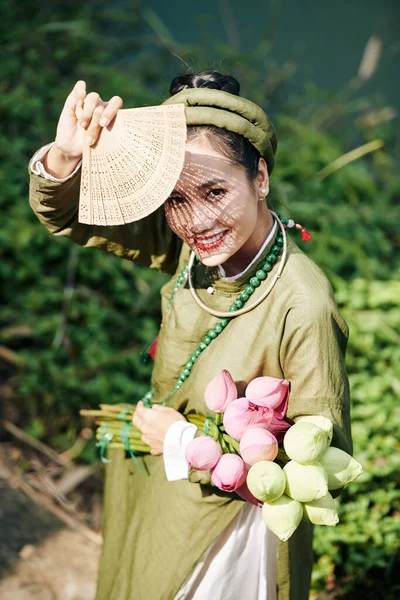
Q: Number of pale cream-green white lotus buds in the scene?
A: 7